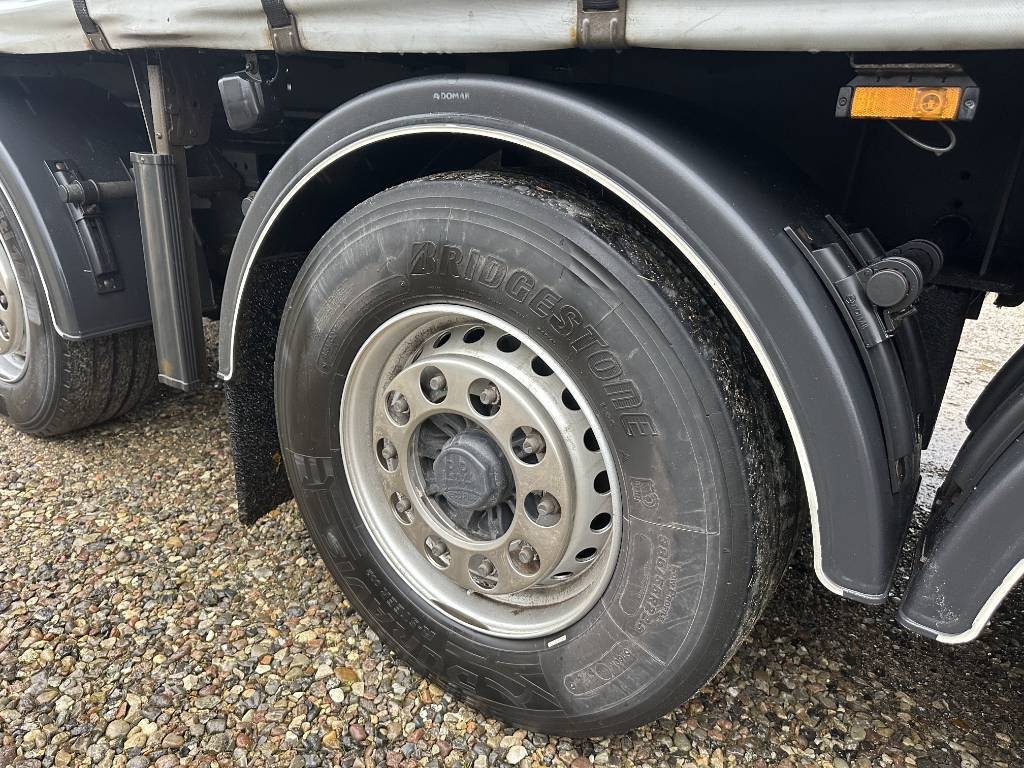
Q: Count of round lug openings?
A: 10